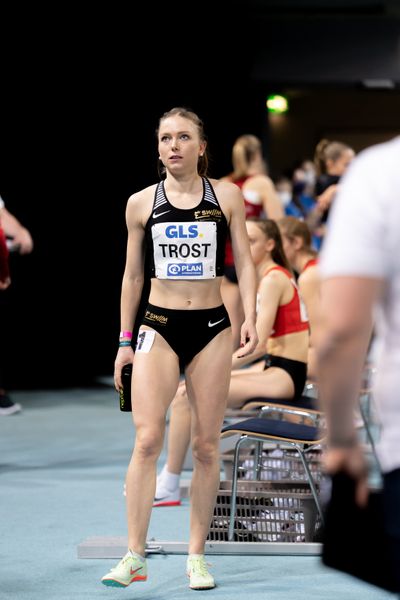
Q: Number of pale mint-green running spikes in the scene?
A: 2